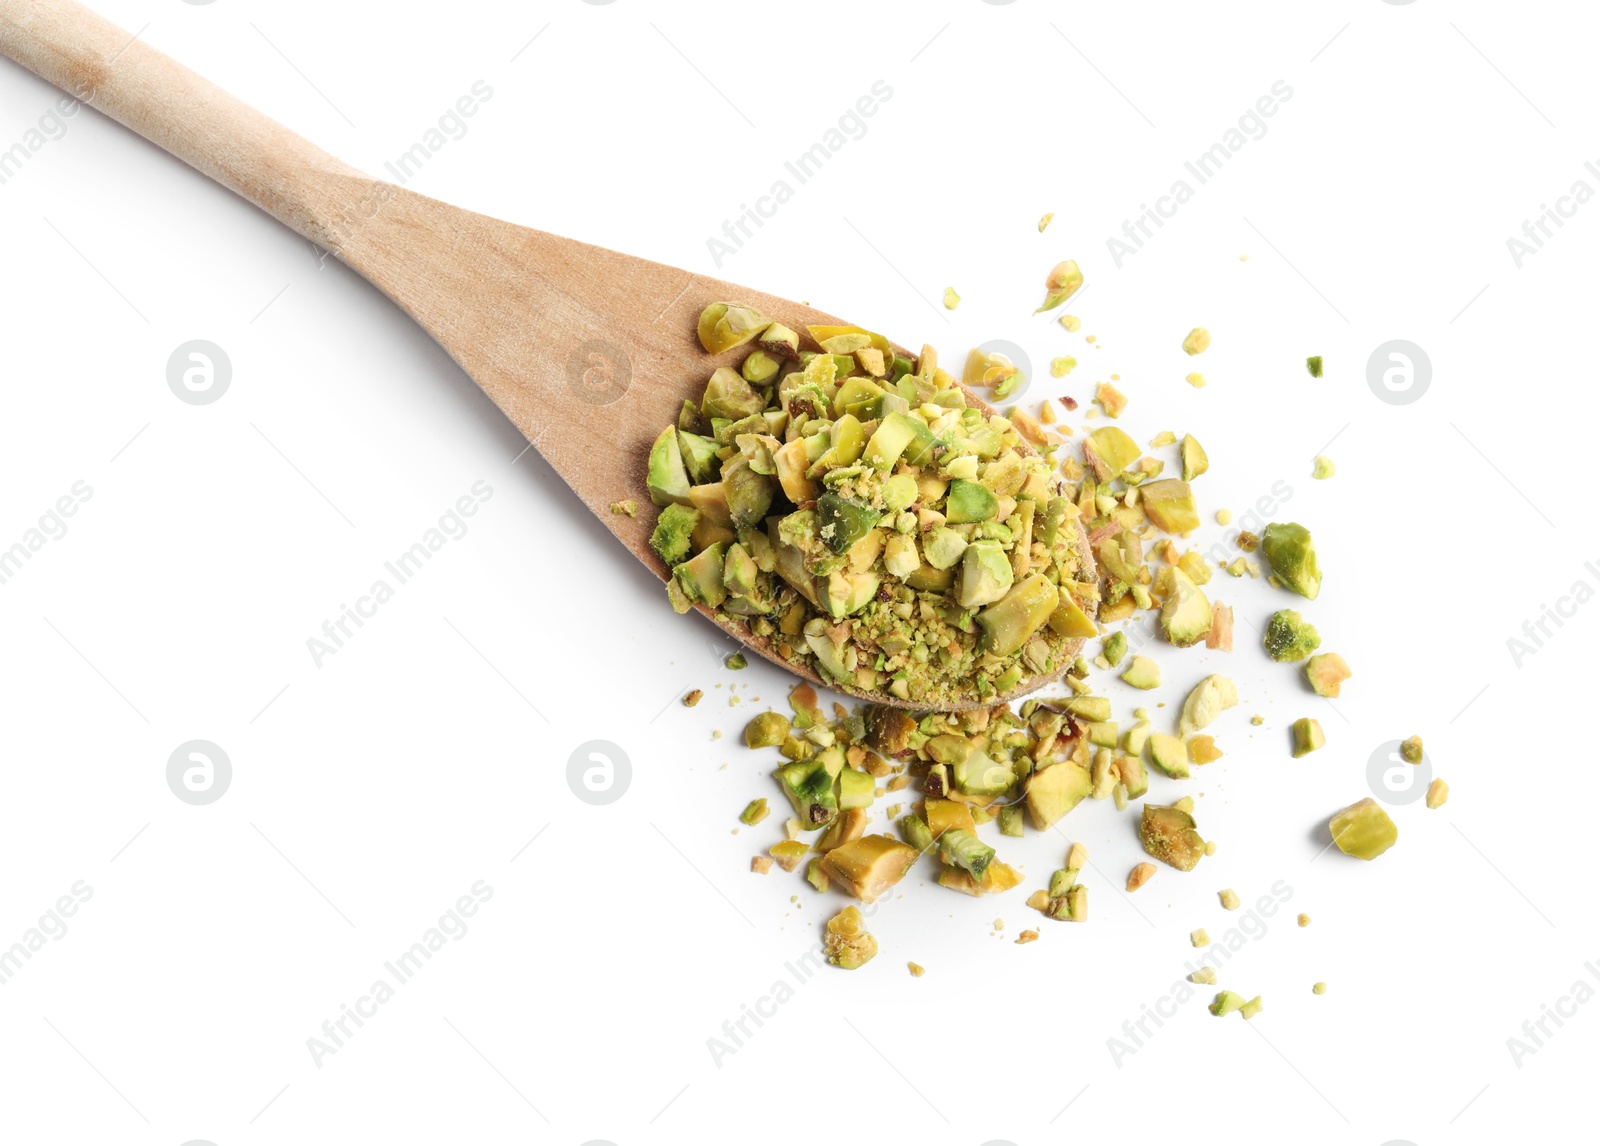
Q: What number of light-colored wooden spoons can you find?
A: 1